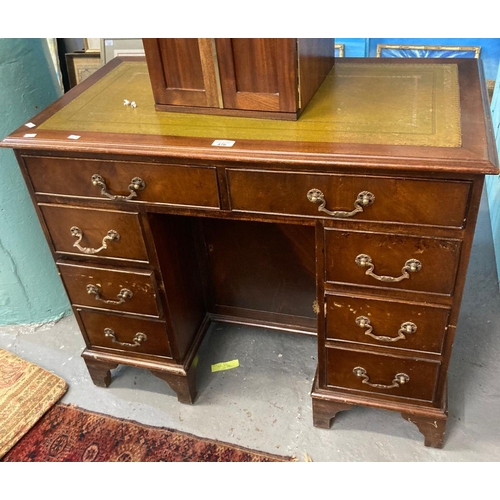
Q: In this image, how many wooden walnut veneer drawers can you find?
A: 8